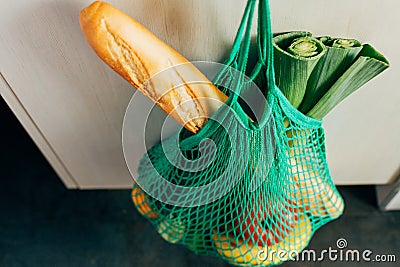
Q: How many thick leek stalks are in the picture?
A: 3